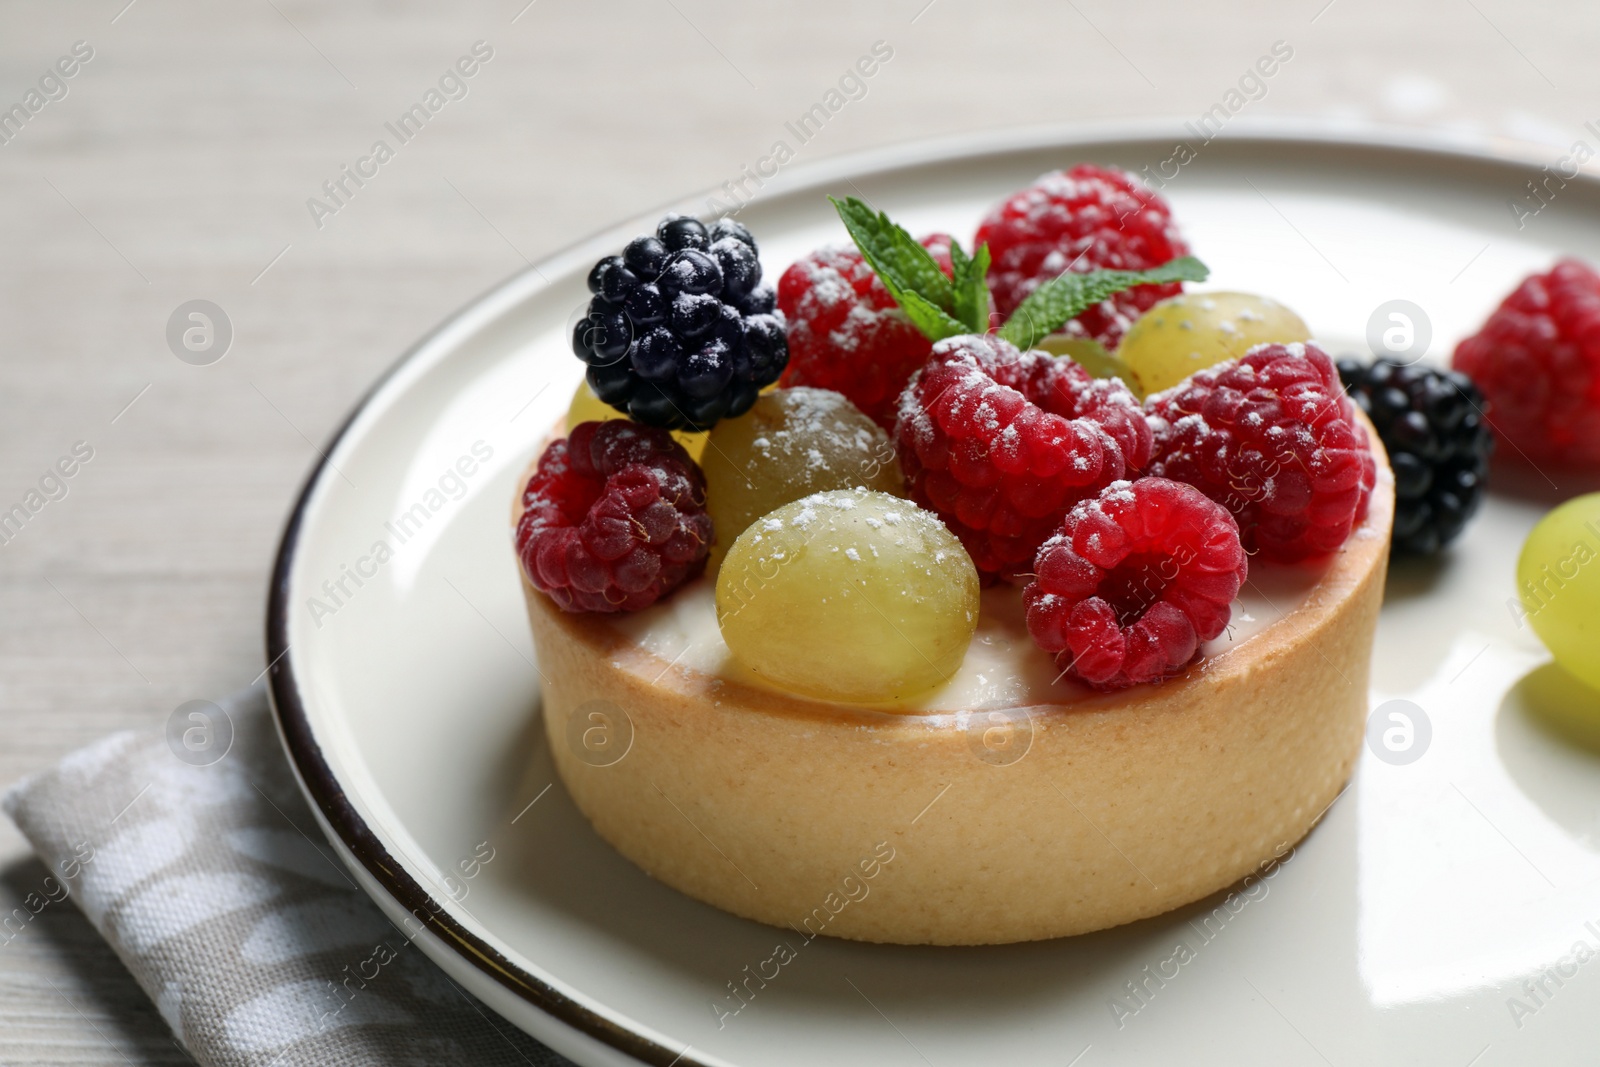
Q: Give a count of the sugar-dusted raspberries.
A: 6